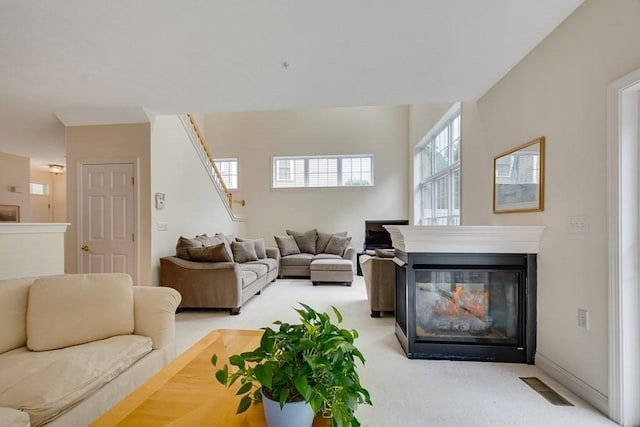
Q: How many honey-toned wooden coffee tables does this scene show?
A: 1